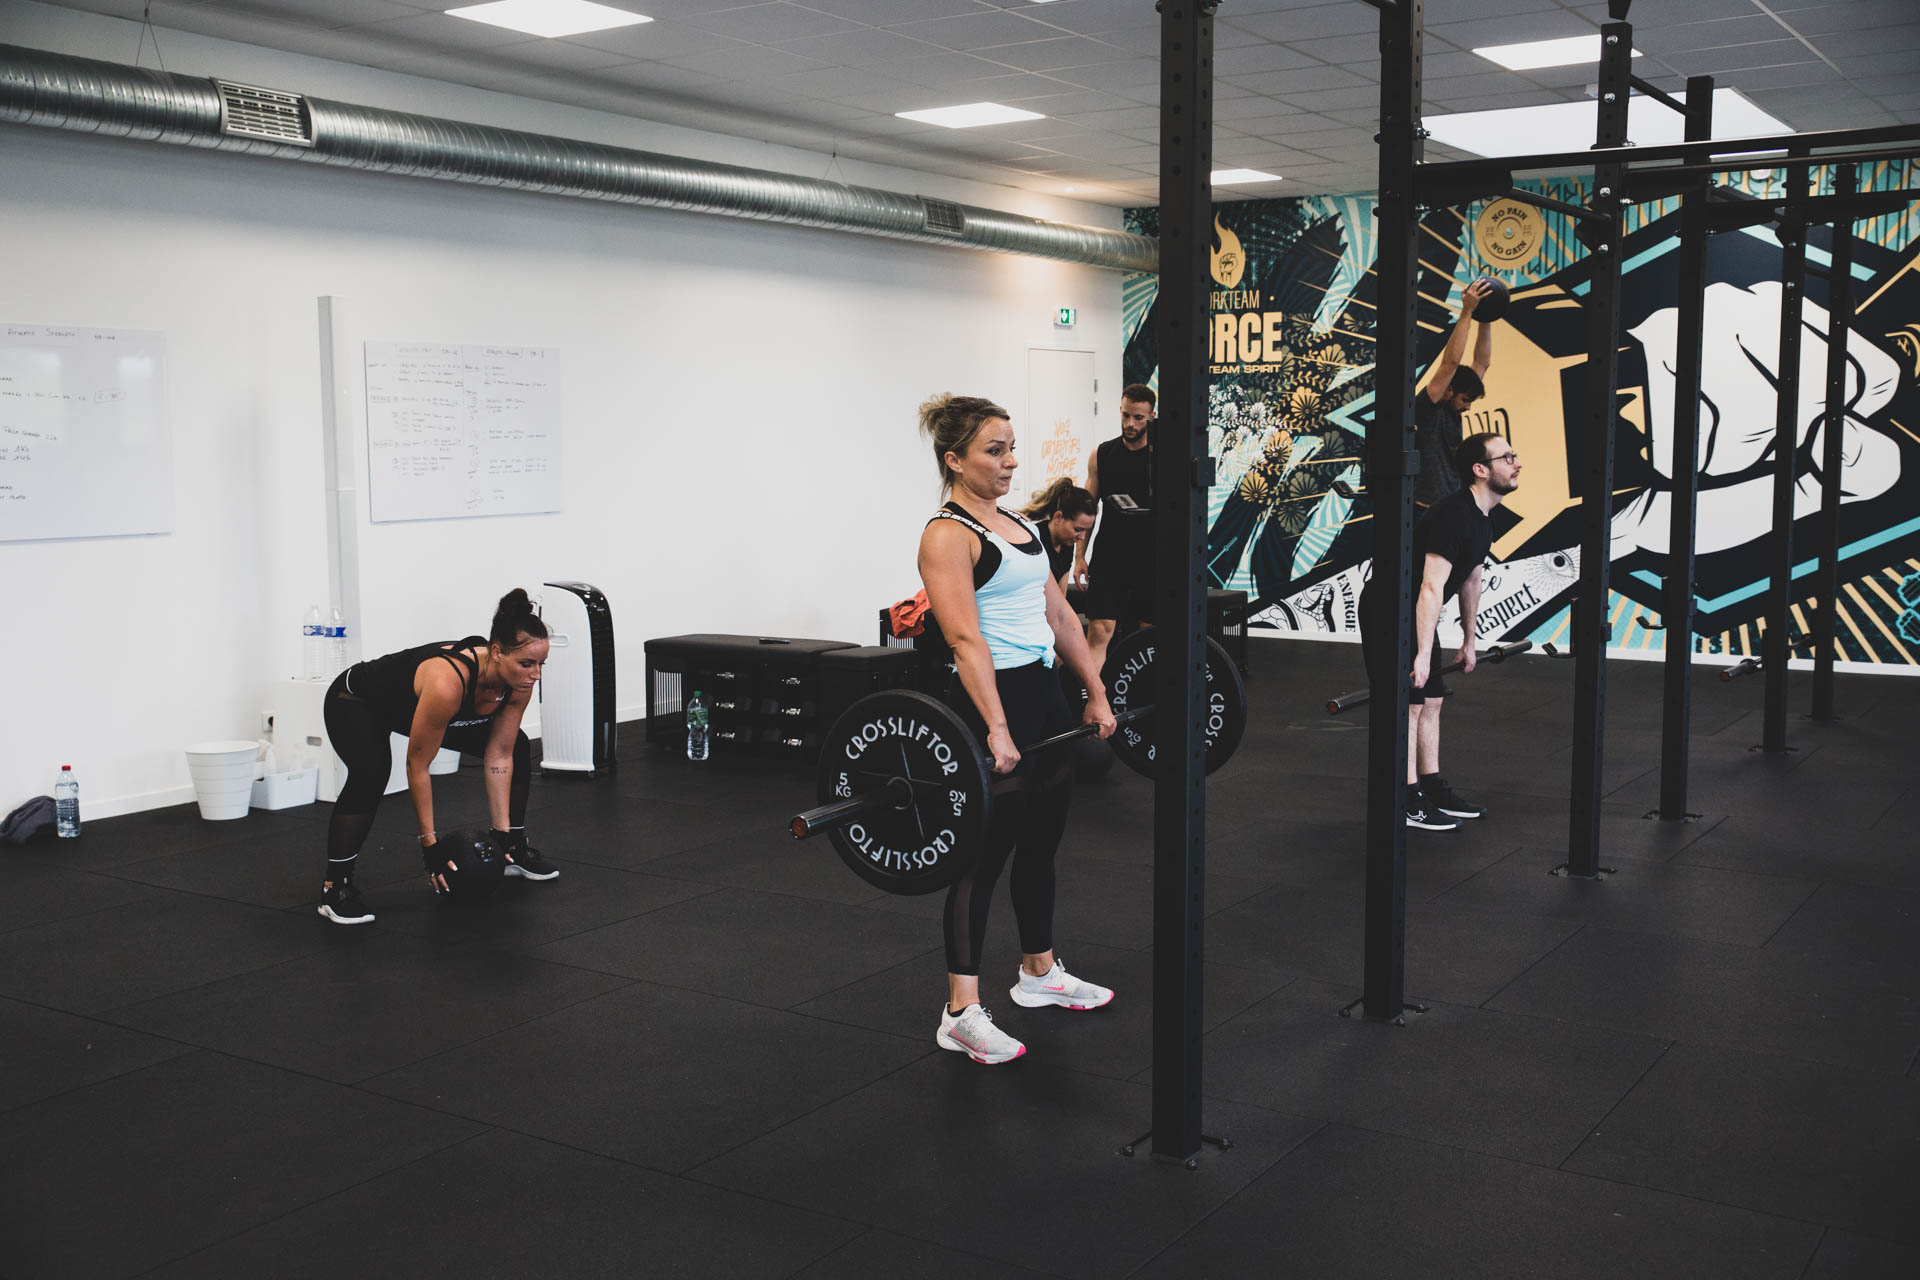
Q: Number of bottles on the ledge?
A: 2